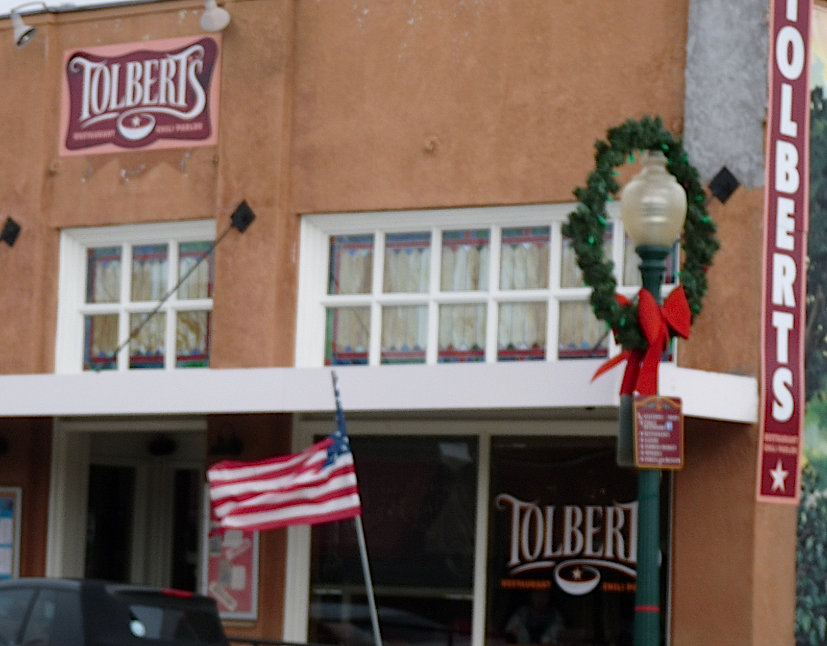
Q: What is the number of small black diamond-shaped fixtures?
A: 3